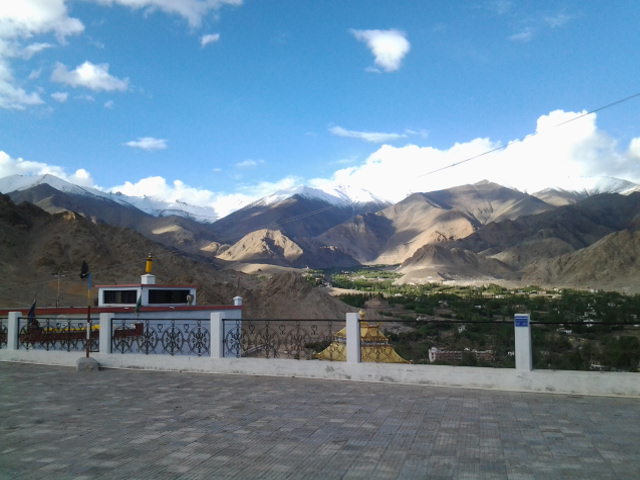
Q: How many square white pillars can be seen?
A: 5